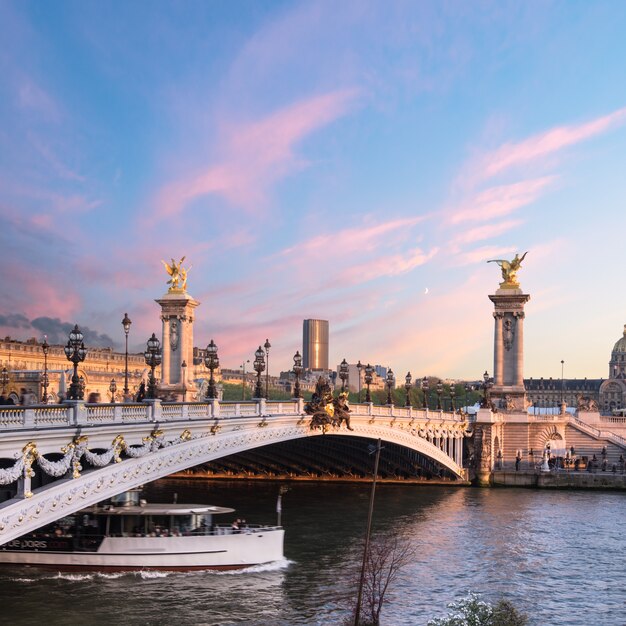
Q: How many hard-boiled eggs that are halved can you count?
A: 0